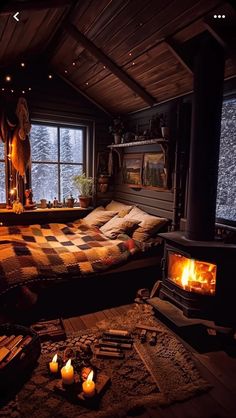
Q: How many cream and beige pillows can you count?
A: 4